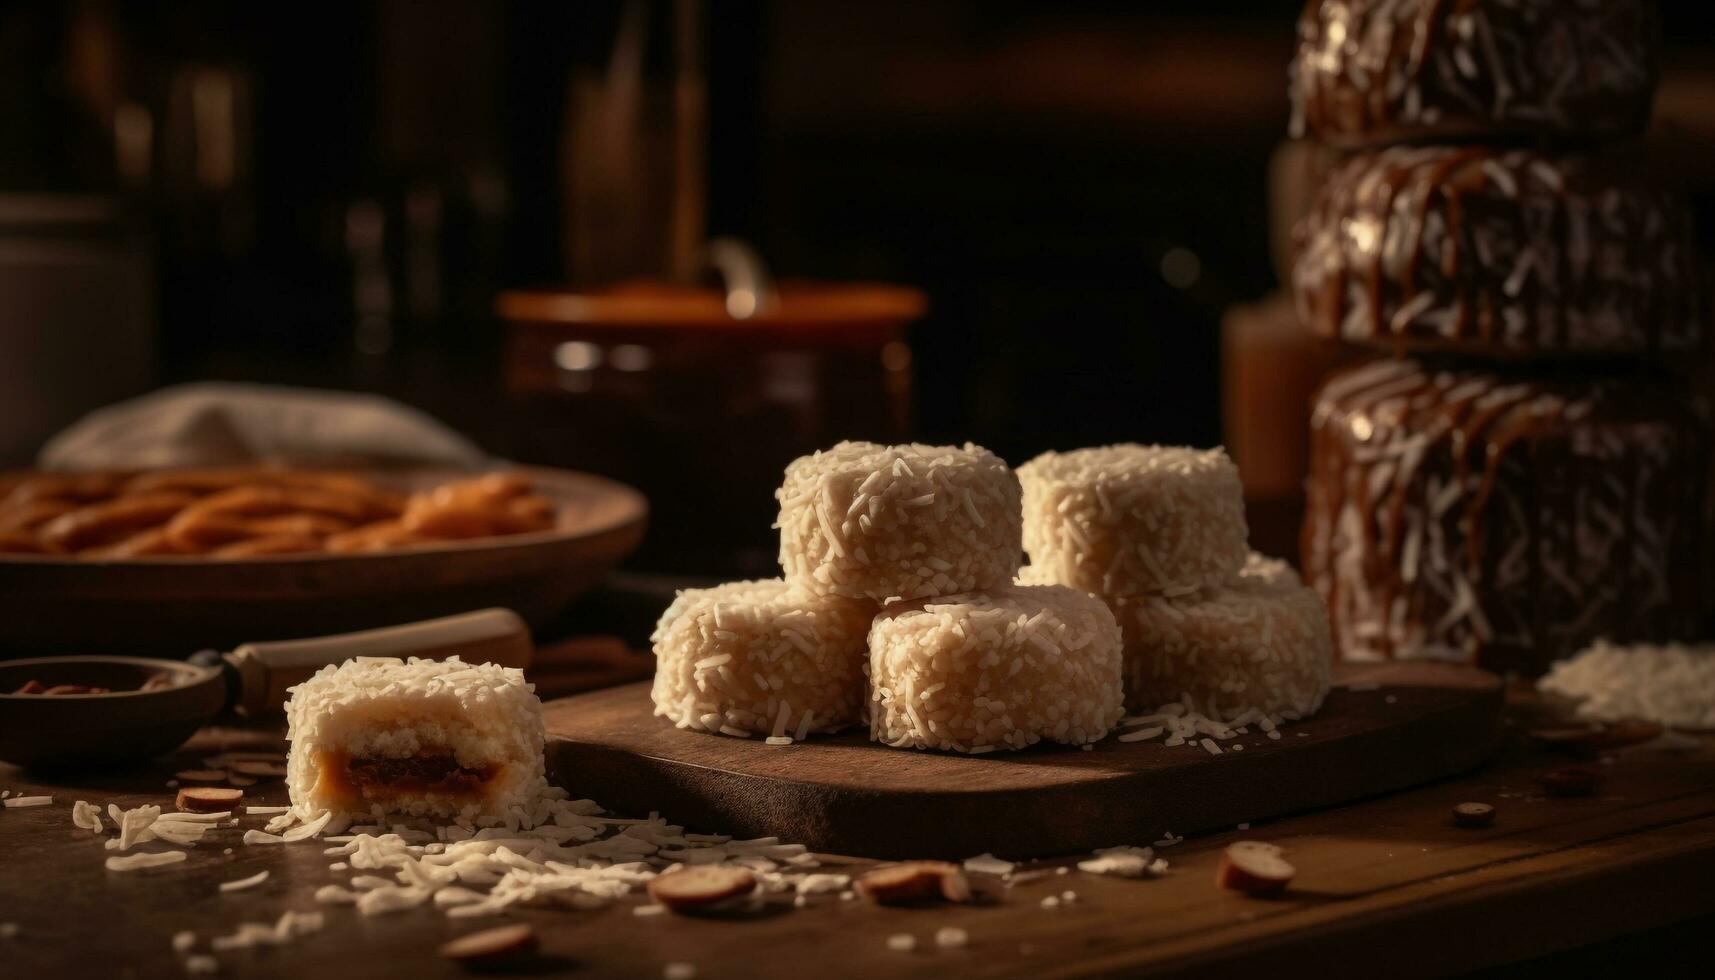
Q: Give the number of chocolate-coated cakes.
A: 3